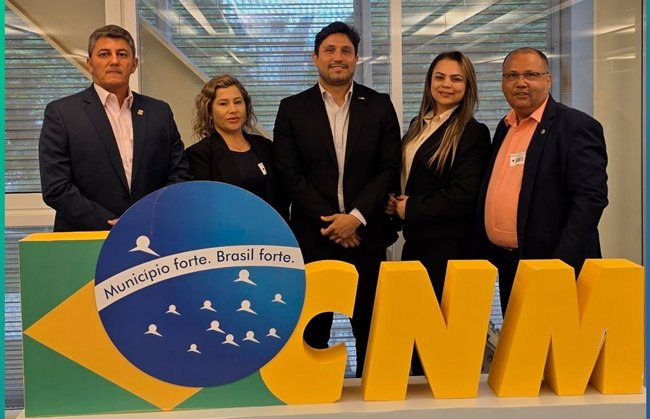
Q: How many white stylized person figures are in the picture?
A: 12